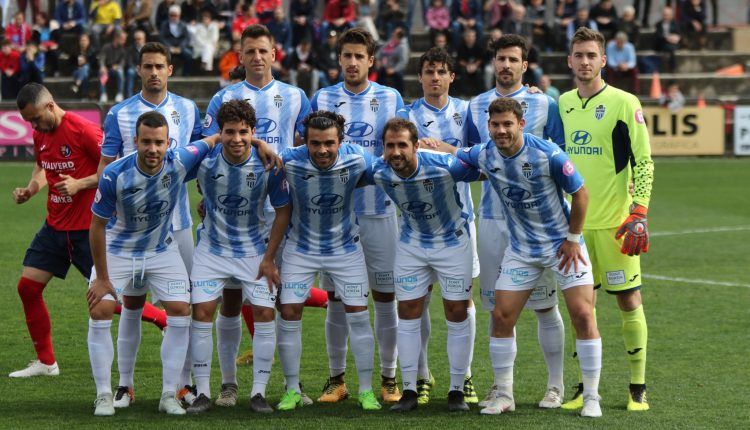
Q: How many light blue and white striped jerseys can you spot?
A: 10